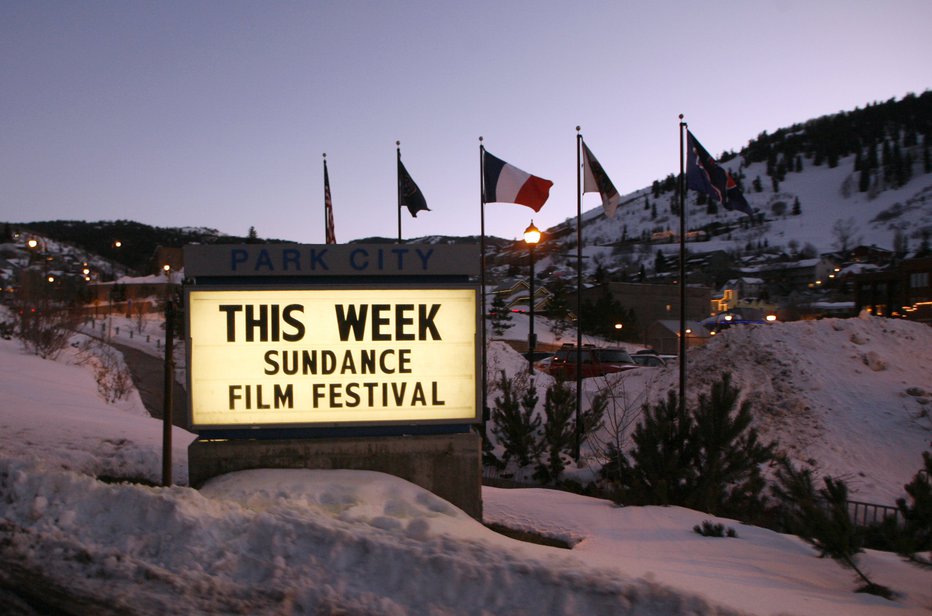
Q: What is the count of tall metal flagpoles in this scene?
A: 5